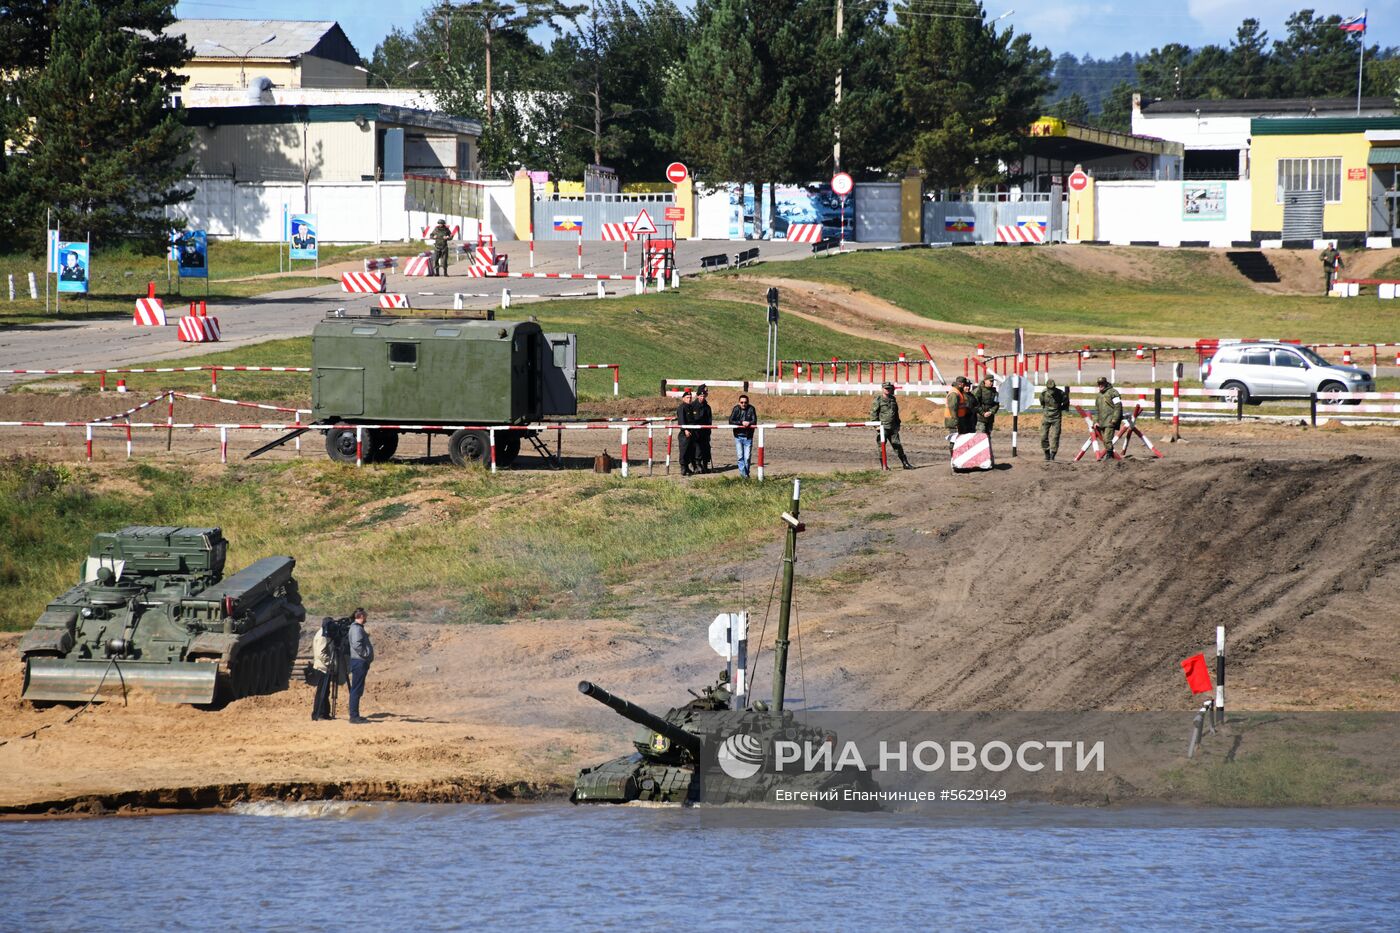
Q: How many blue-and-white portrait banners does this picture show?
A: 3